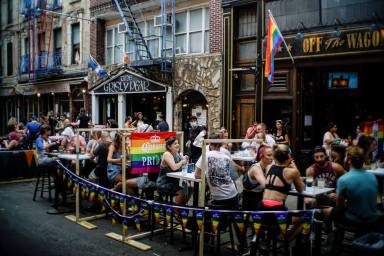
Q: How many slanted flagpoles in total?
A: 2